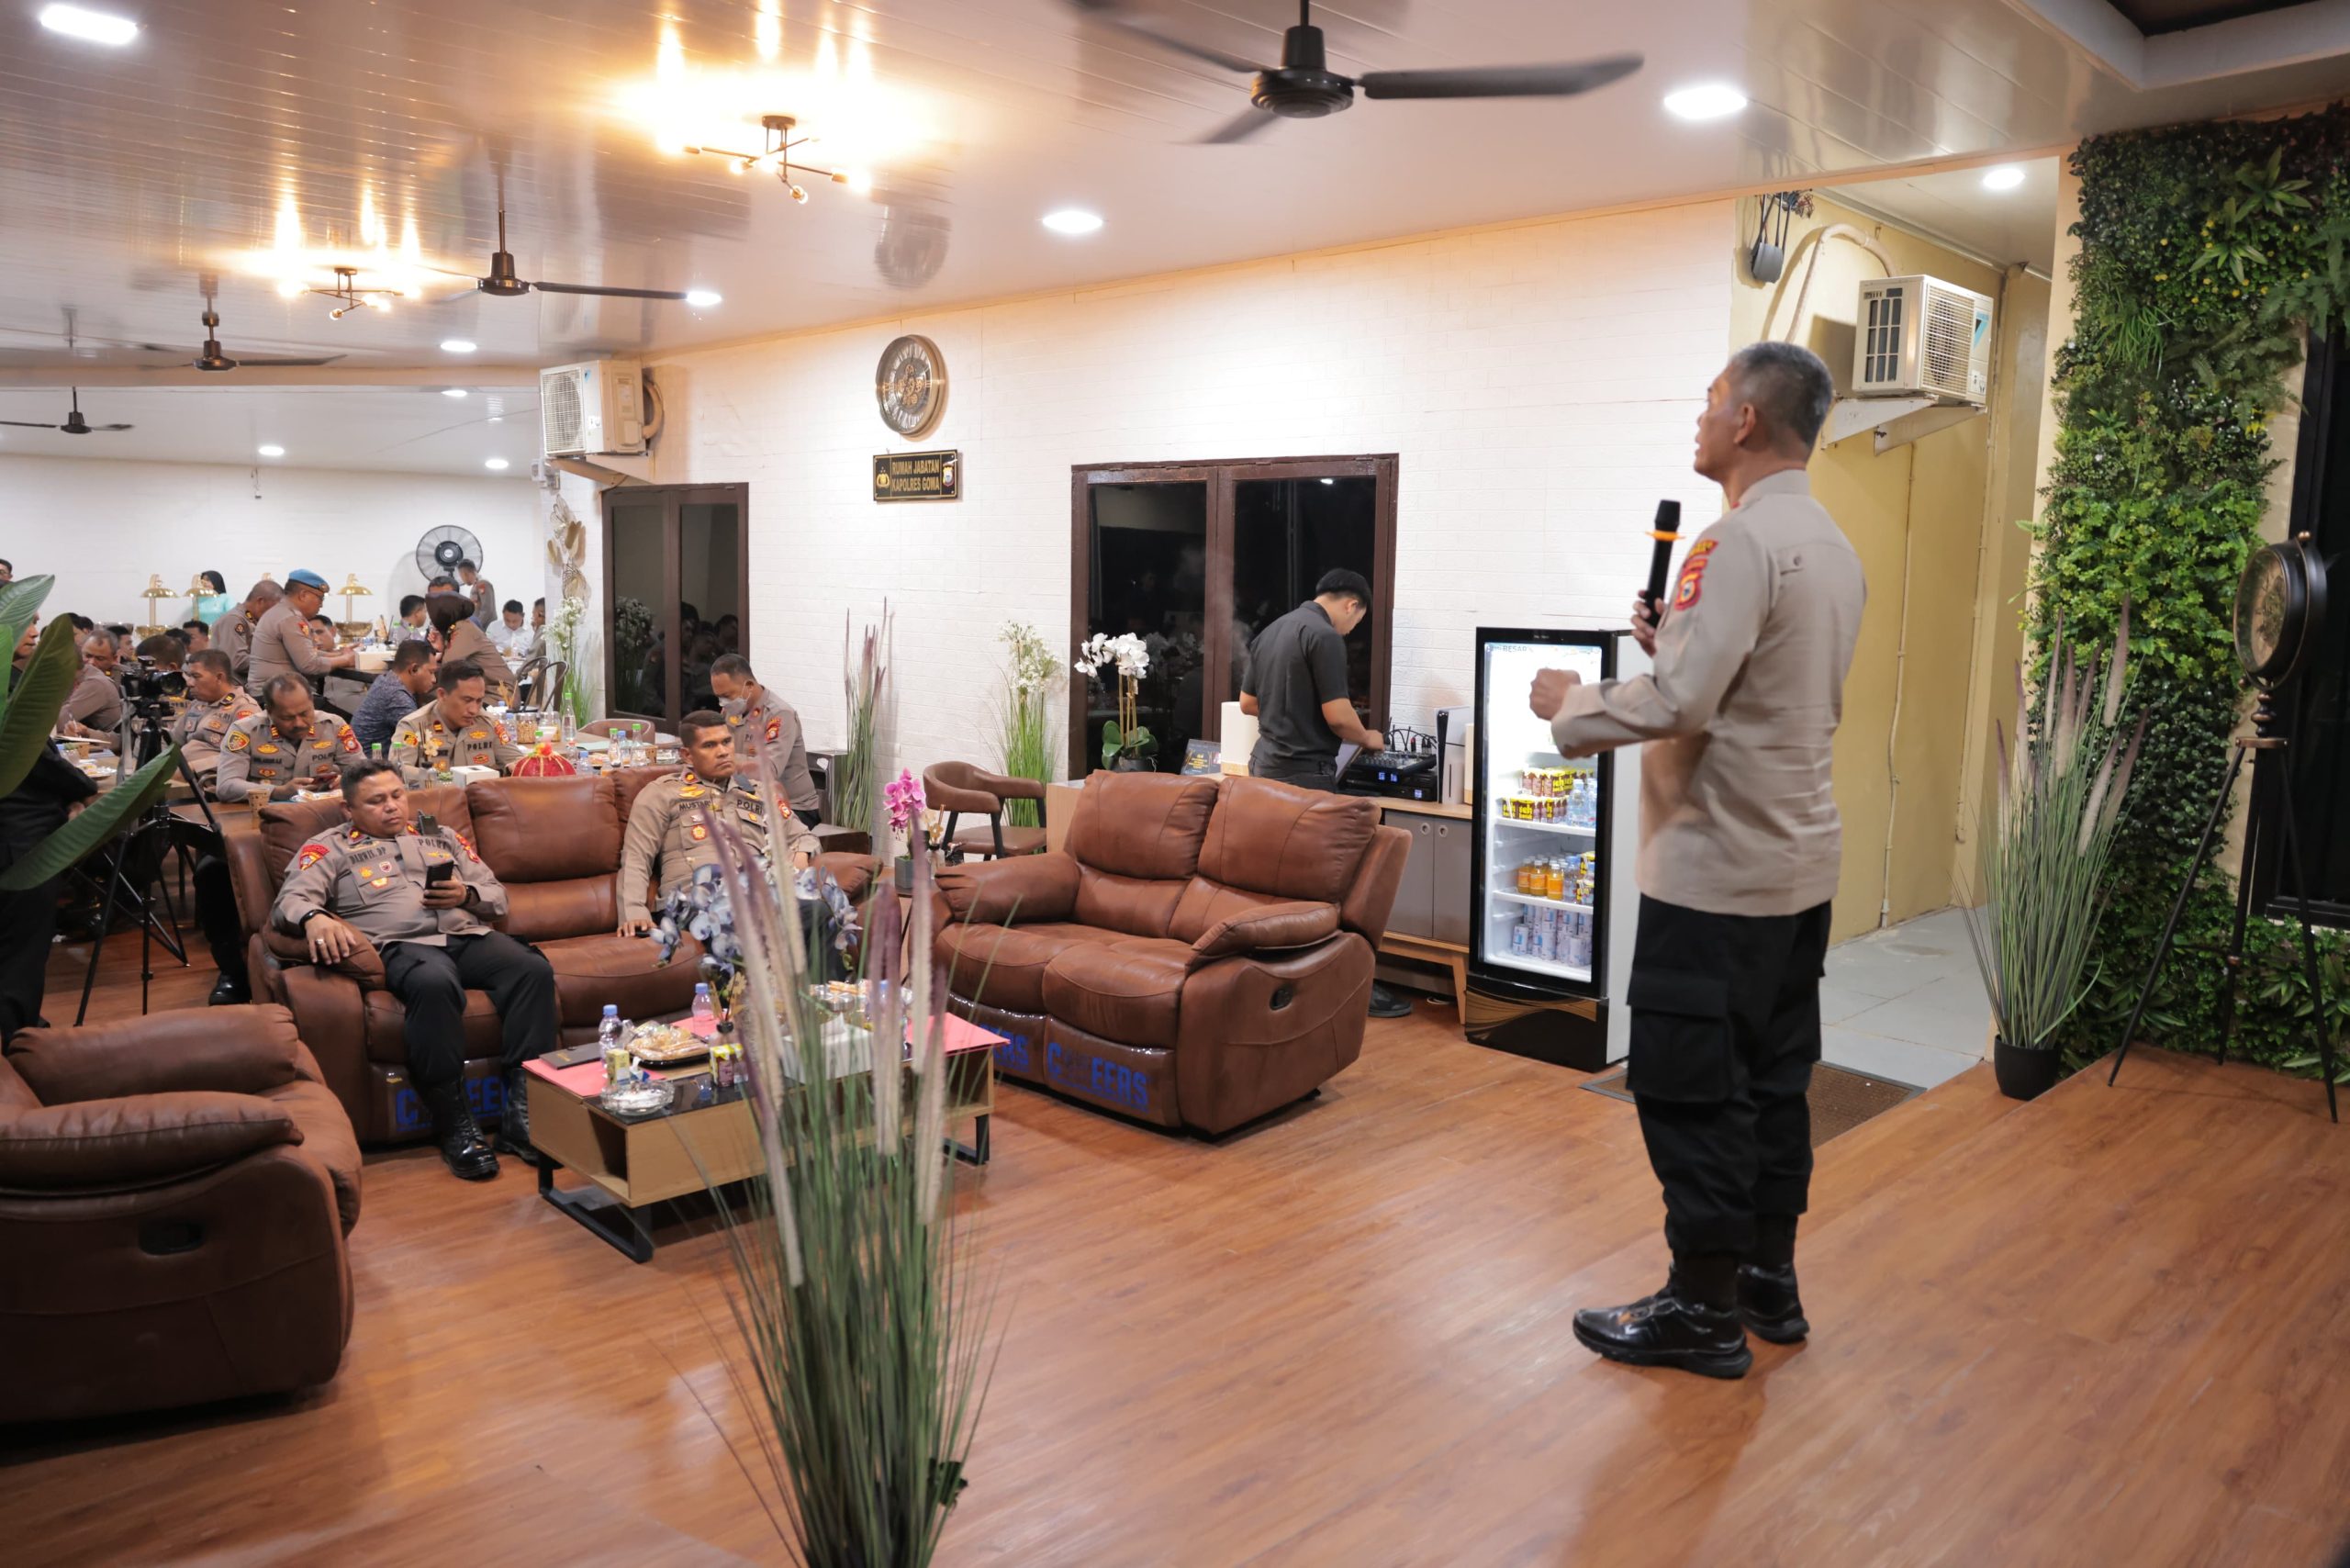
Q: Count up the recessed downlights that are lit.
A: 9